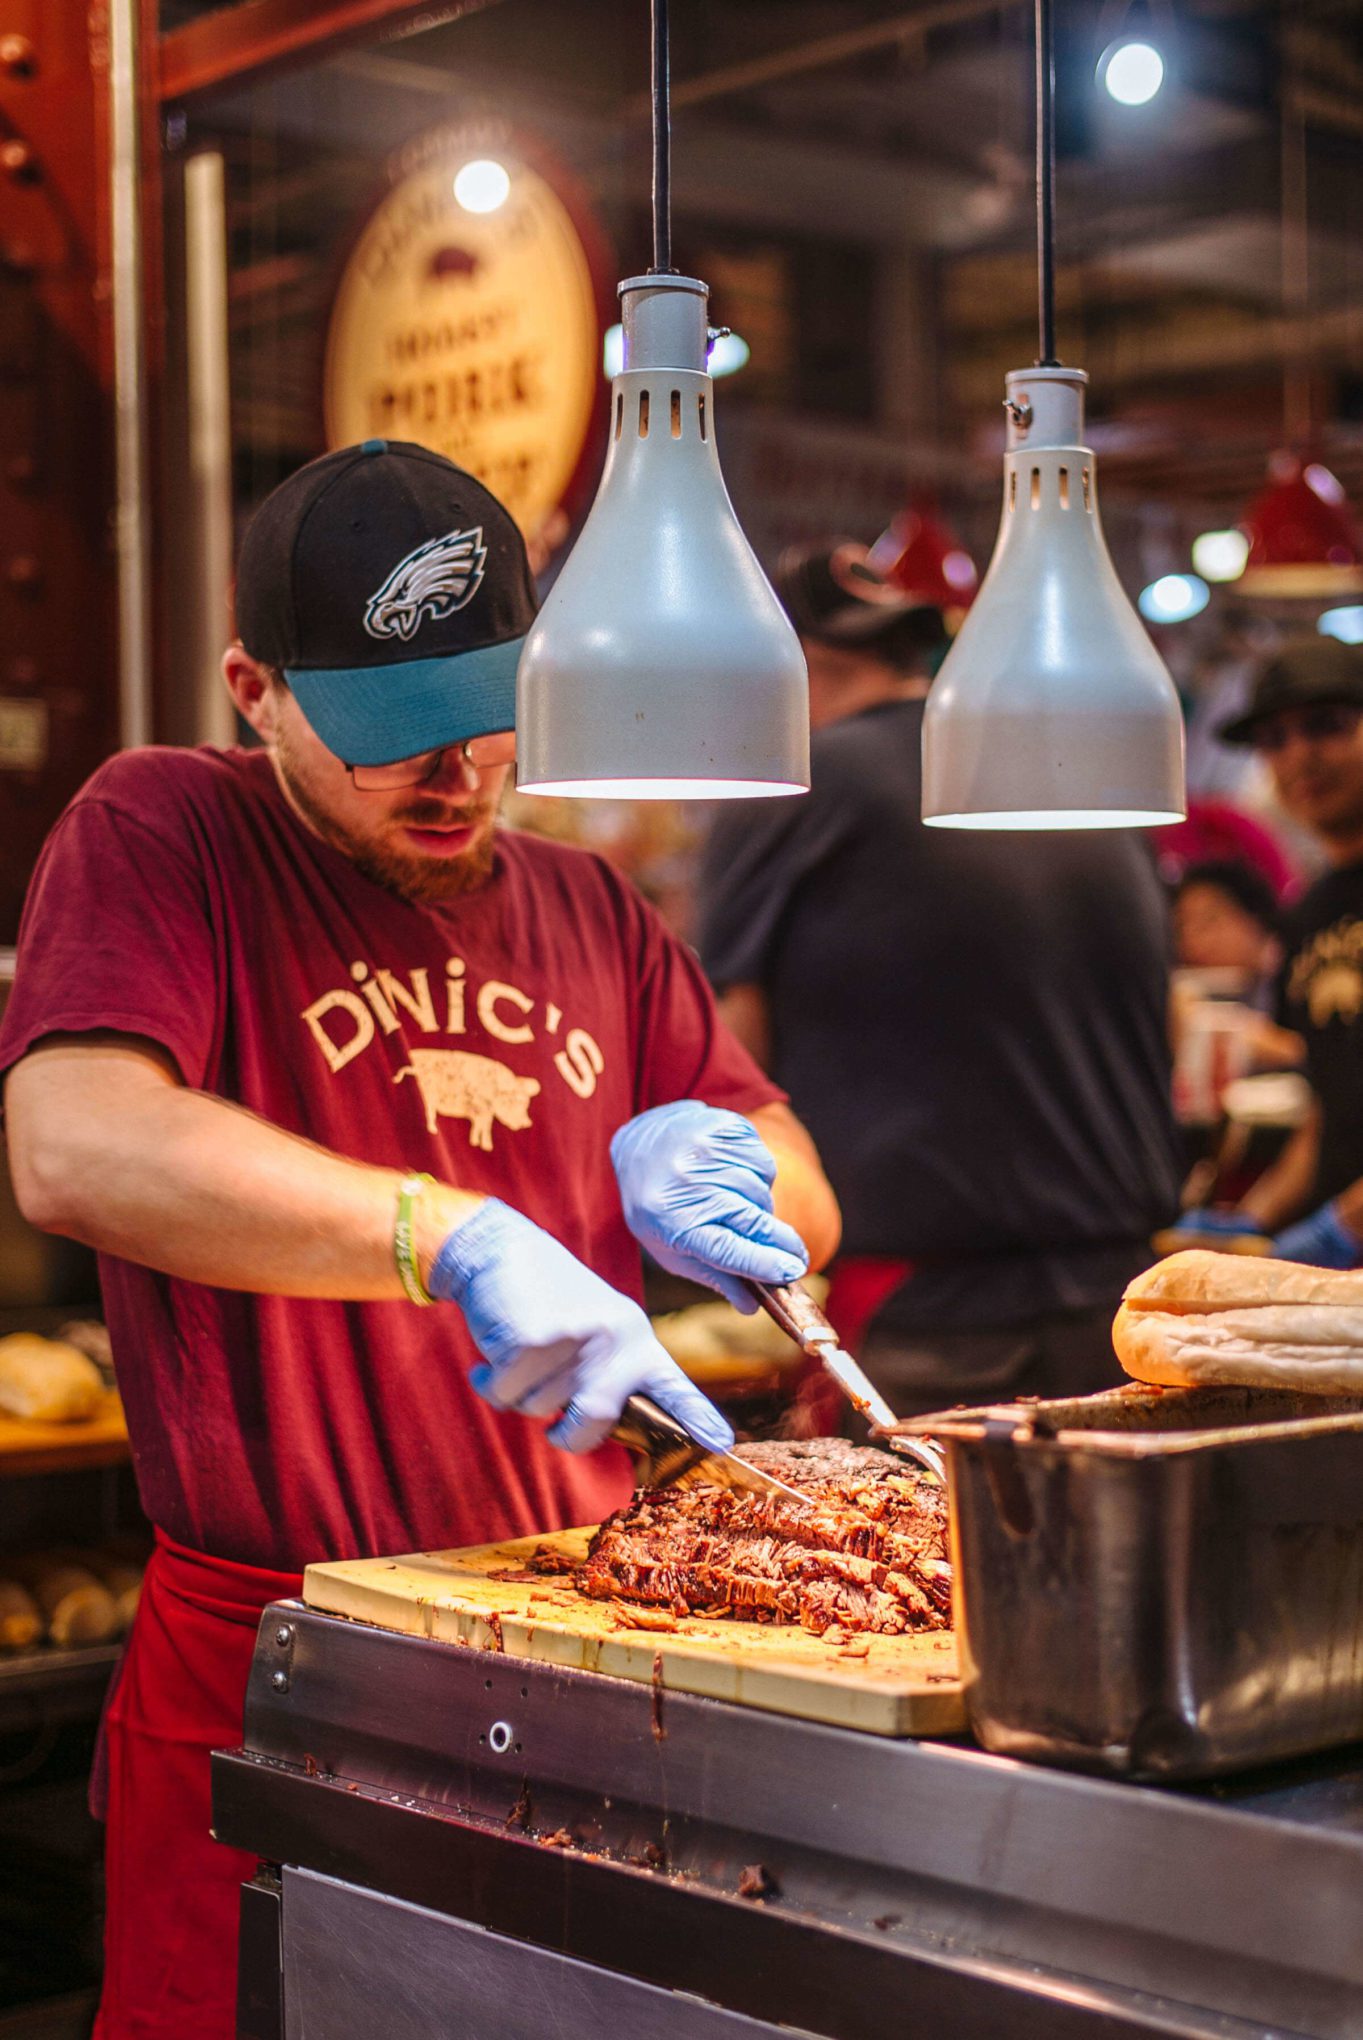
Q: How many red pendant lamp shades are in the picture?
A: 2